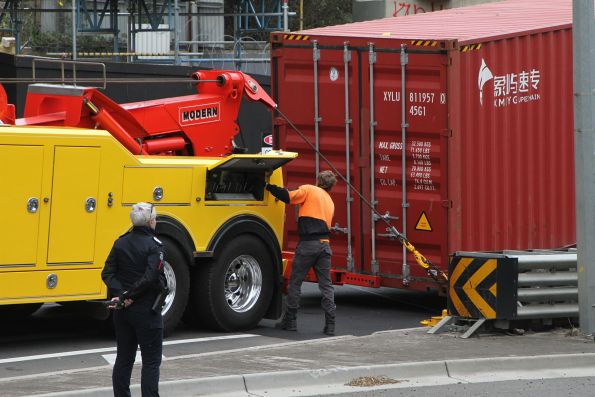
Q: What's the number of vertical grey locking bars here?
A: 4